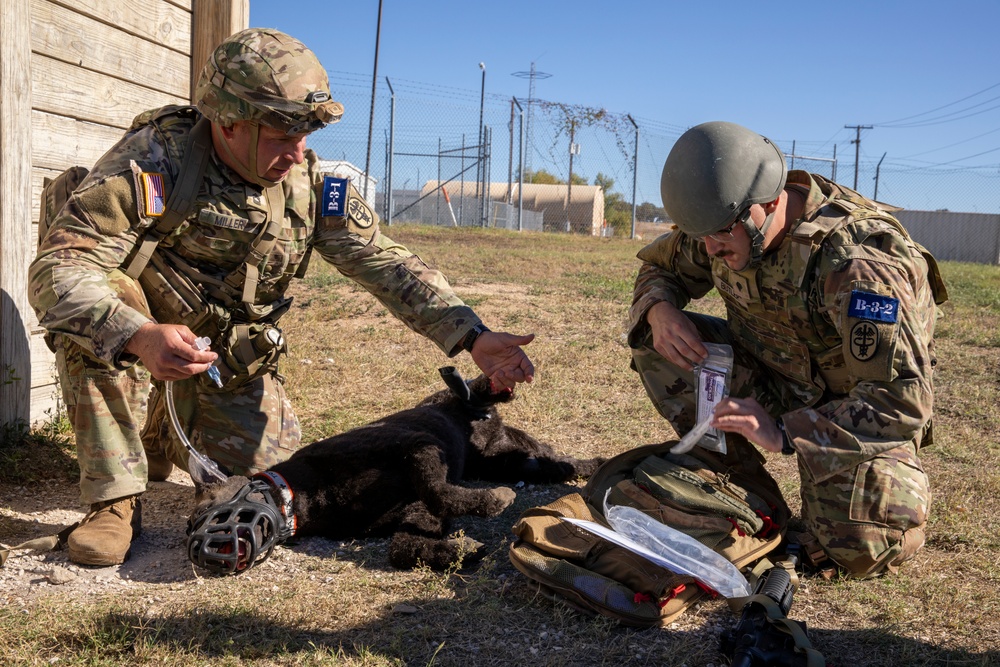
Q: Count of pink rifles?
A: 0